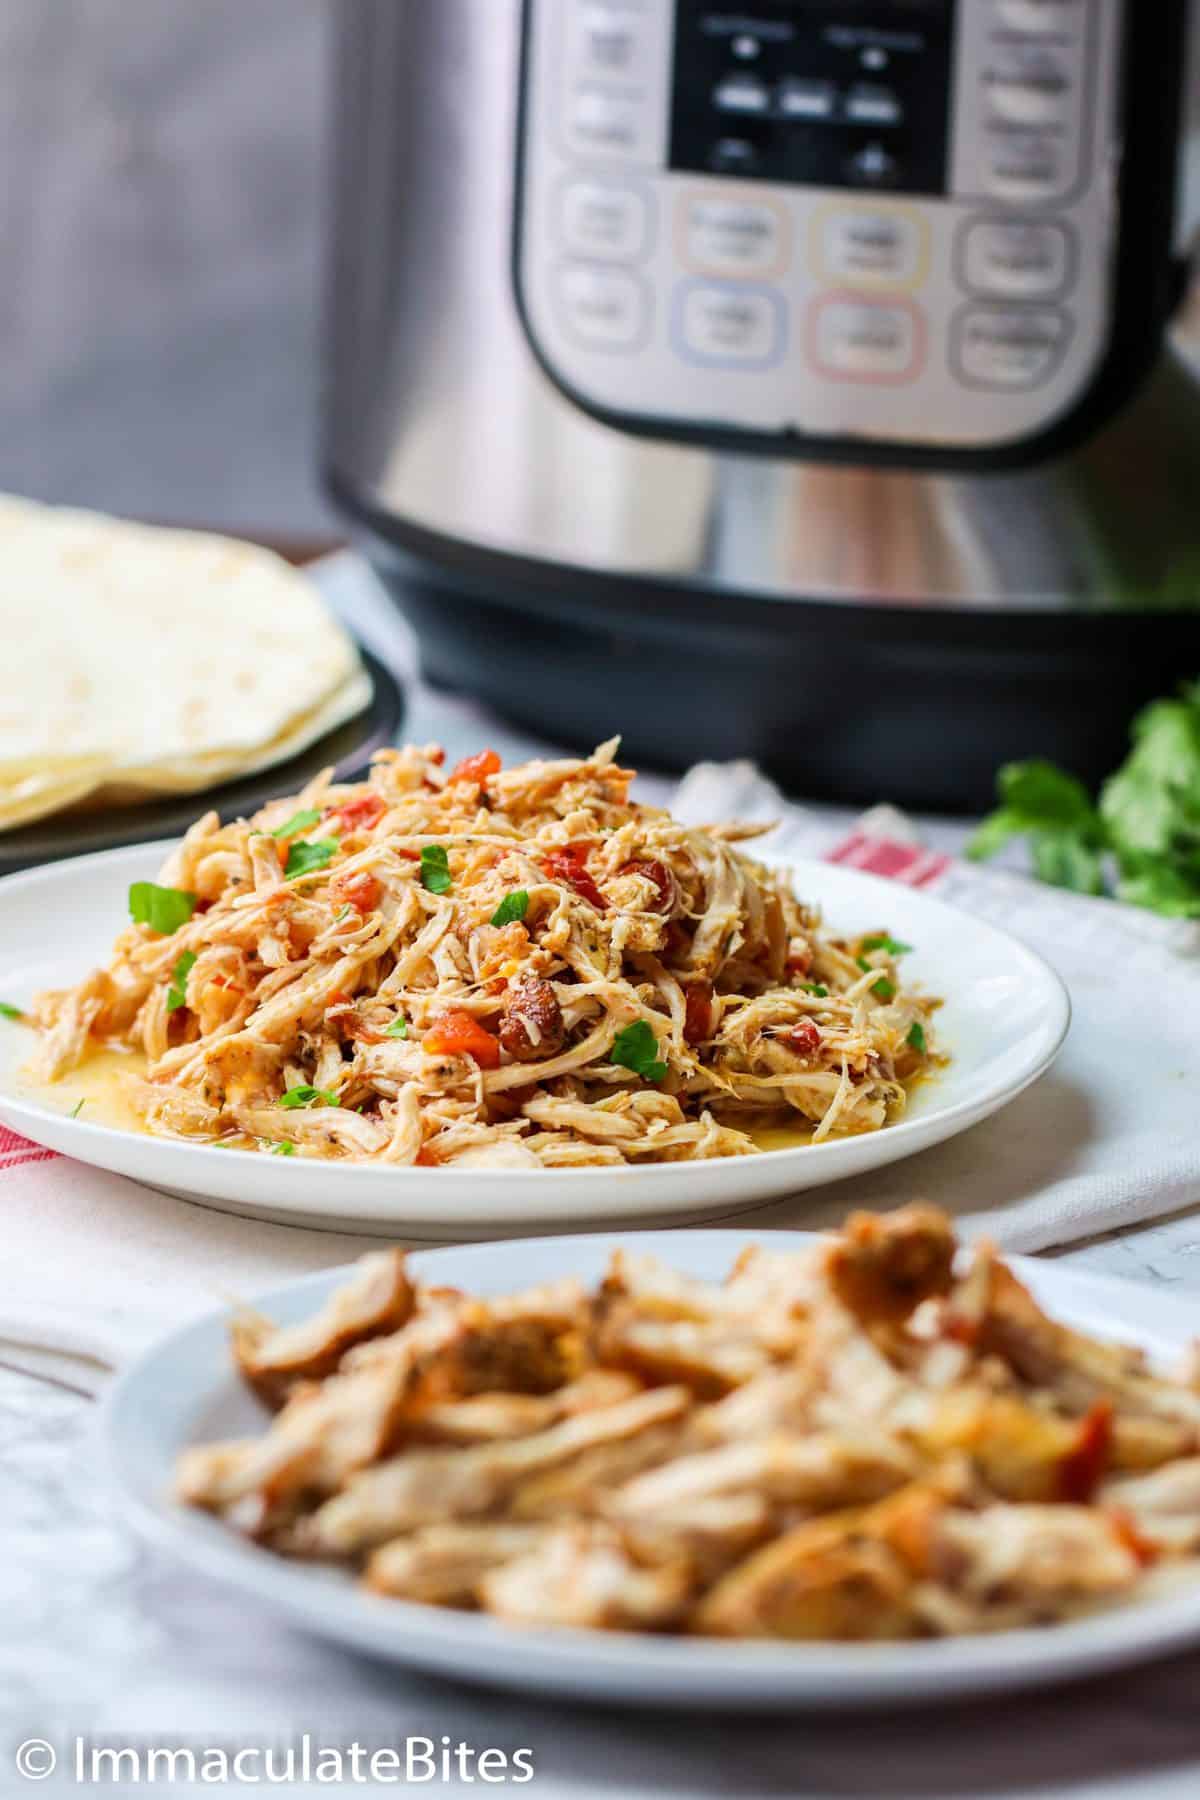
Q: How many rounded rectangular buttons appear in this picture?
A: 8